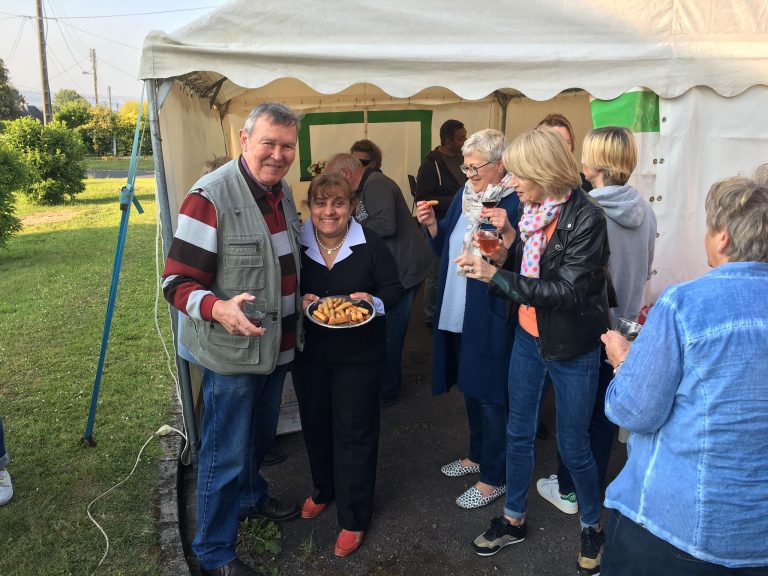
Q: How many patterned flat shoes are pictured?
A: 2